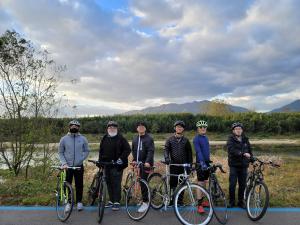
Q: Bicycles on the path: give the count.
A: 6